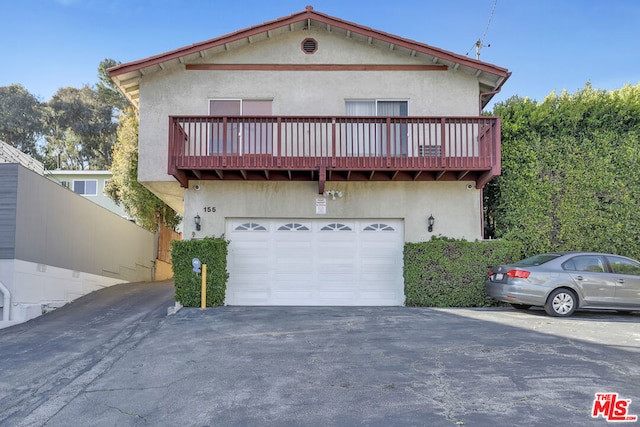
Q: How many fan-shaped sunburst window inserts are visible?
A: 4